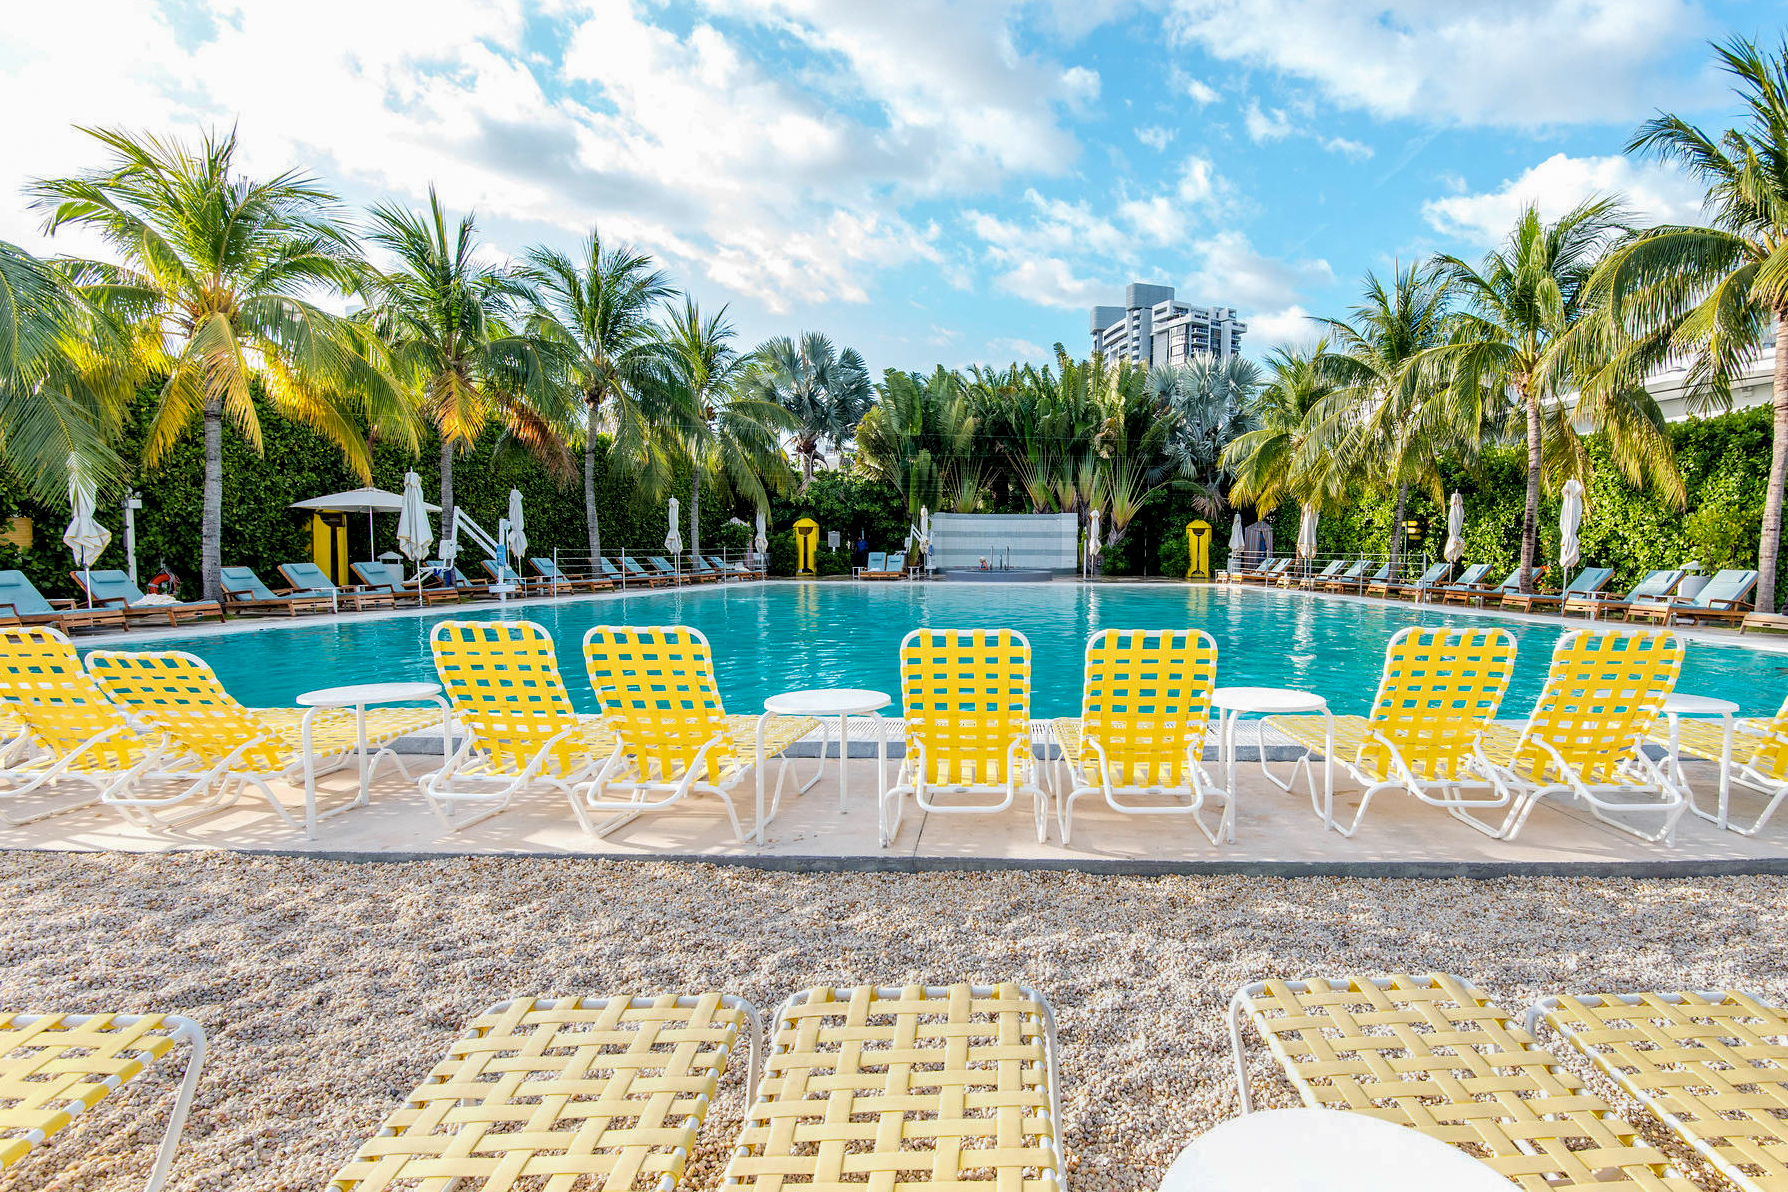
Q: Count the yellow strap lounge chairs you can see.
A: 14